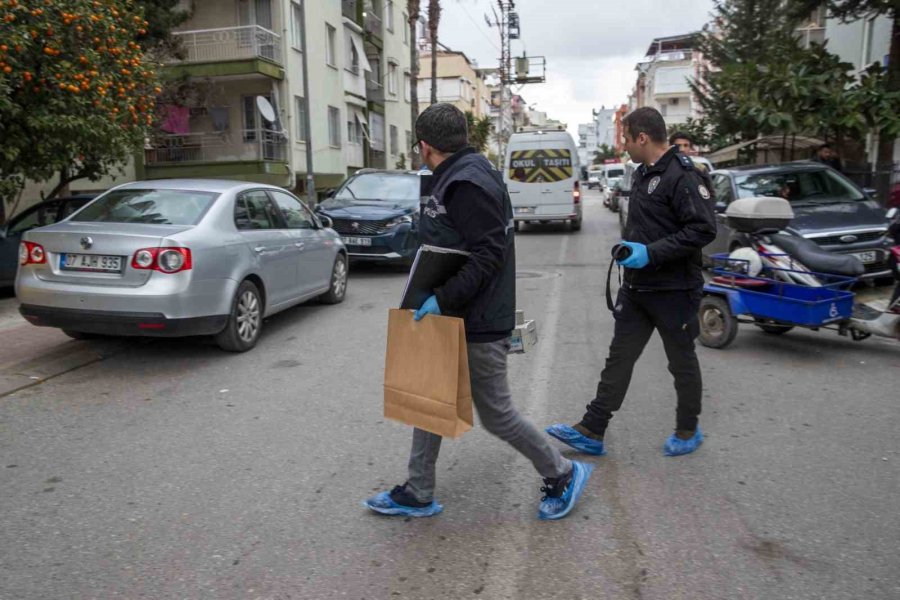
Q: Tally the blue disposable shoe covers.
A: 4